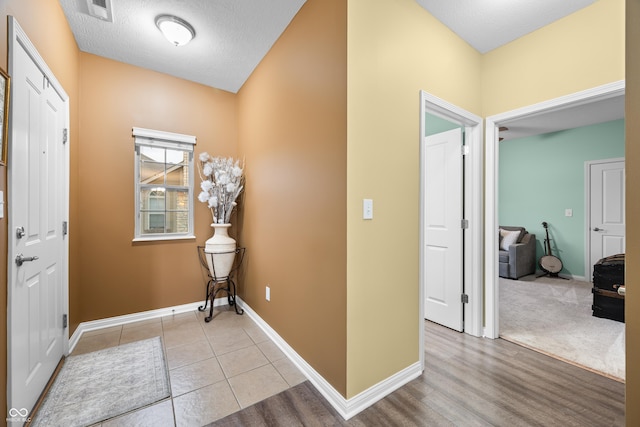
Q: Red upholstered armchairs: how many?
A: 0